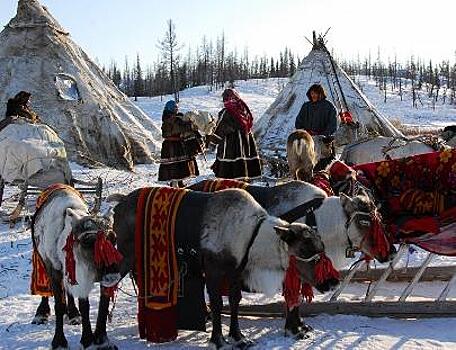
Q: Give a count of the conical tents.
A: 2